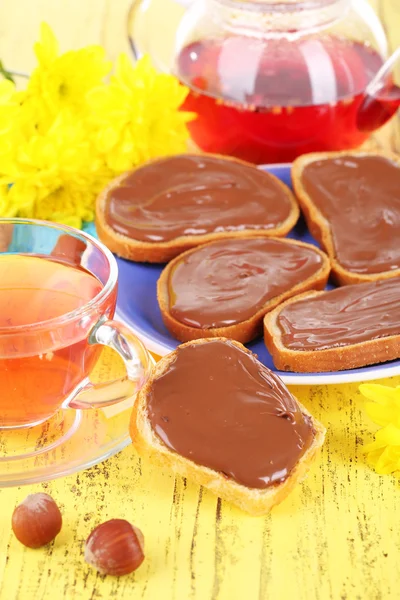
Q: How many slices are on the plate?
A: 4